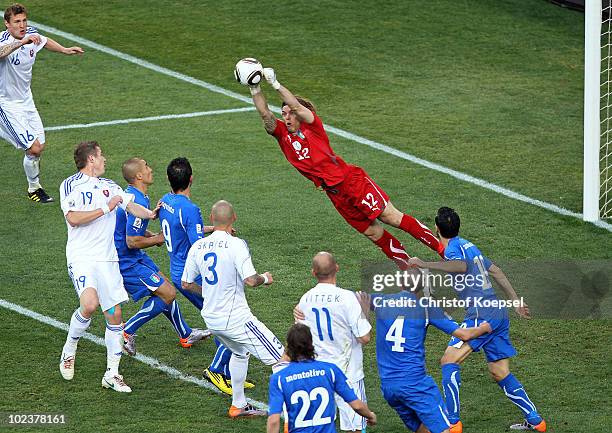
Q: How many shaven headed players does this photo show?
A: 3